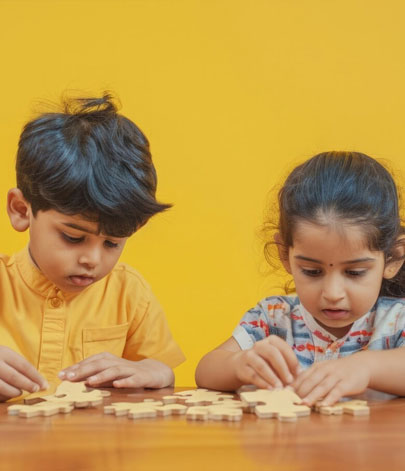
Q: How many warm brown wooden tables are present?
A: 1